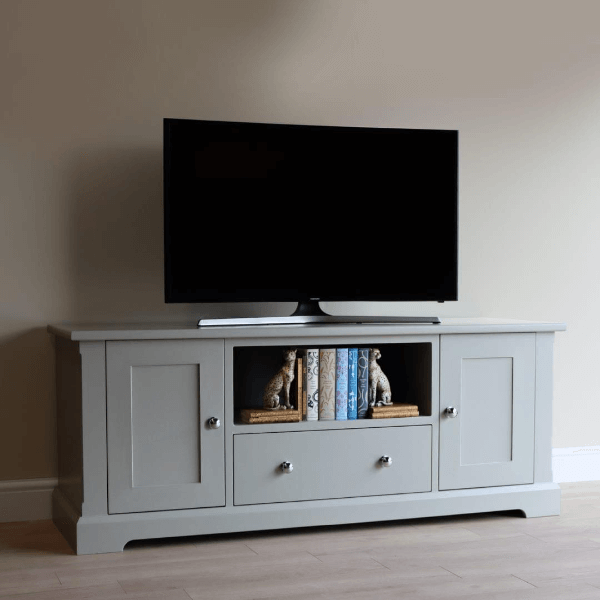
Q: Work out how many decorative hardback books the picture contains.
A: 5